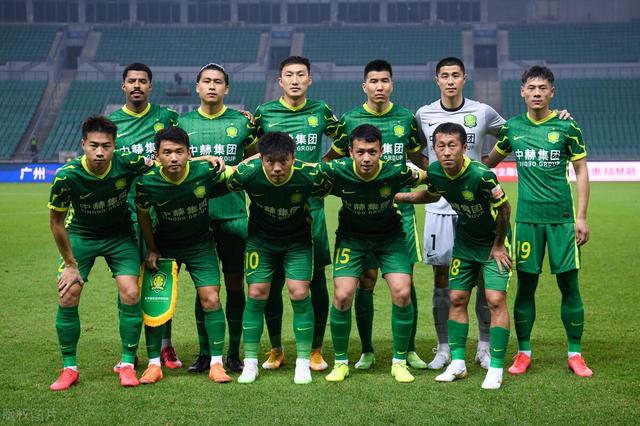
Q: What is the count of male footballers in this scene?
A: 11